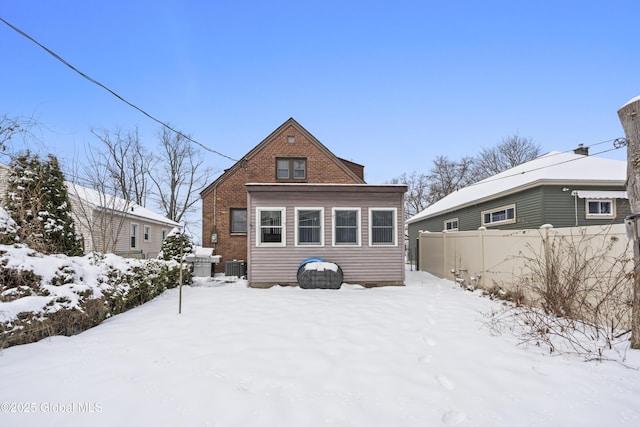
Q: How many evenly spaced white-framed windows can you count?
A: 4